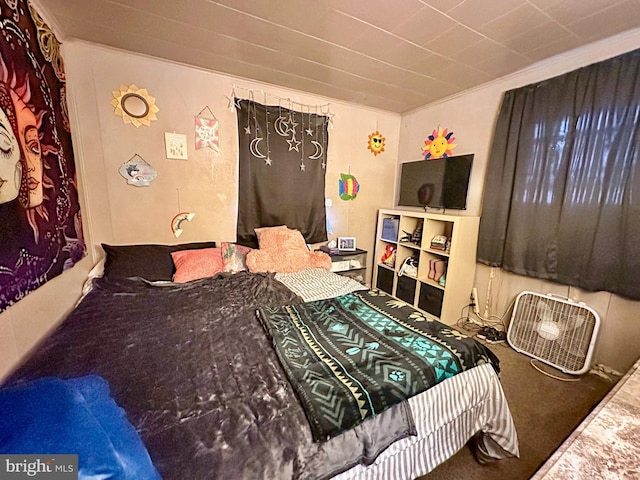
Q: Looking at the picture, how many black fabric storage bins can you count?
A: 3